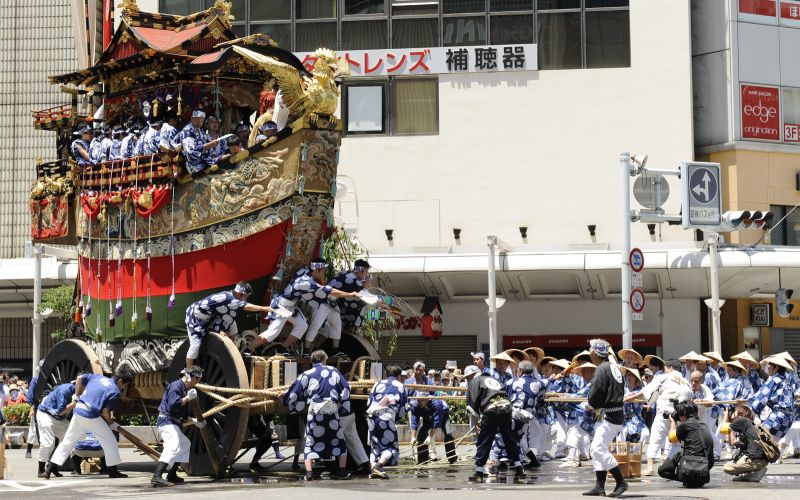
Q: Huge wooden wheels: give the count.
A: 3